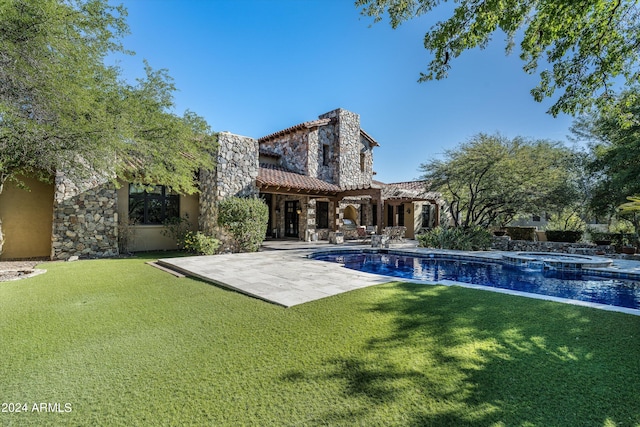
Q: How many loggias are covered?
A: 1